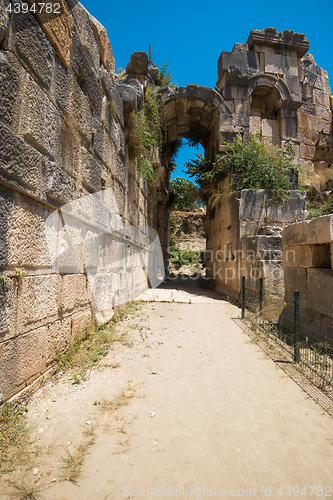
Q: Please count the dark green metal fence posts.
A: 3